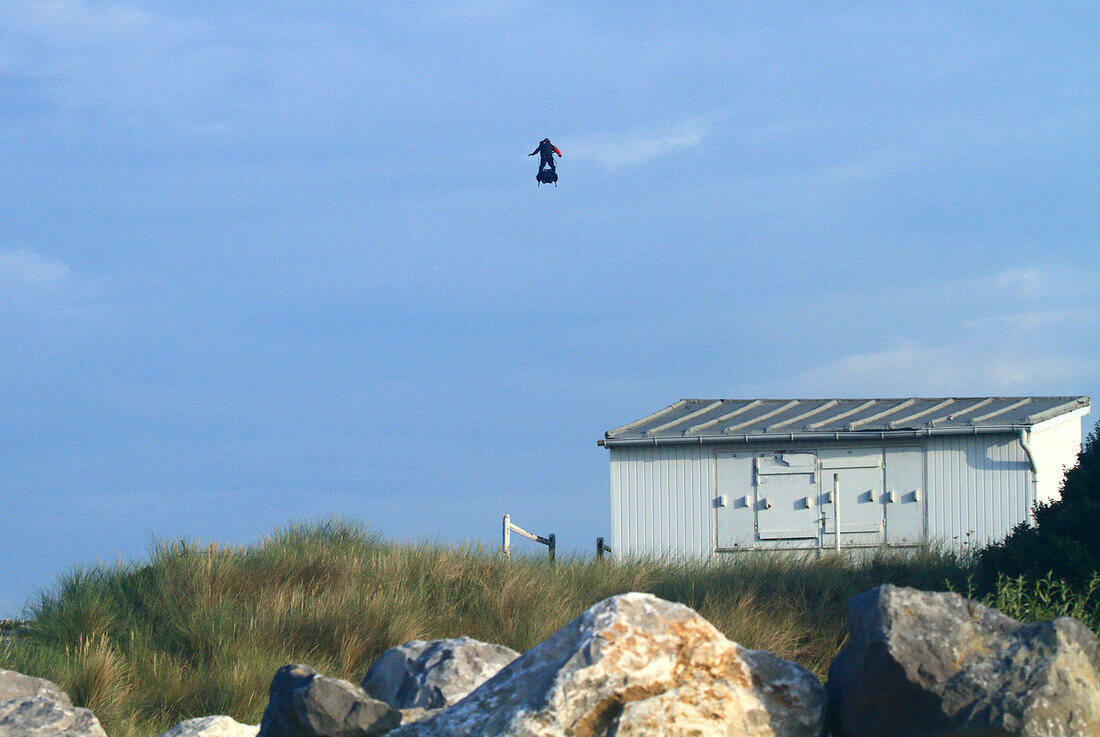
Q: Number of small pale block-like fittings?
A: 8